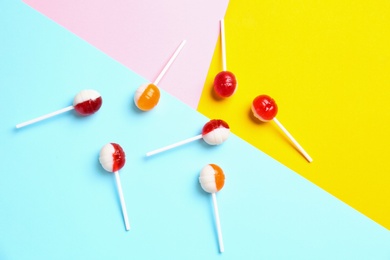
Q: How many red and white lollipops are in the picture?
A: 3